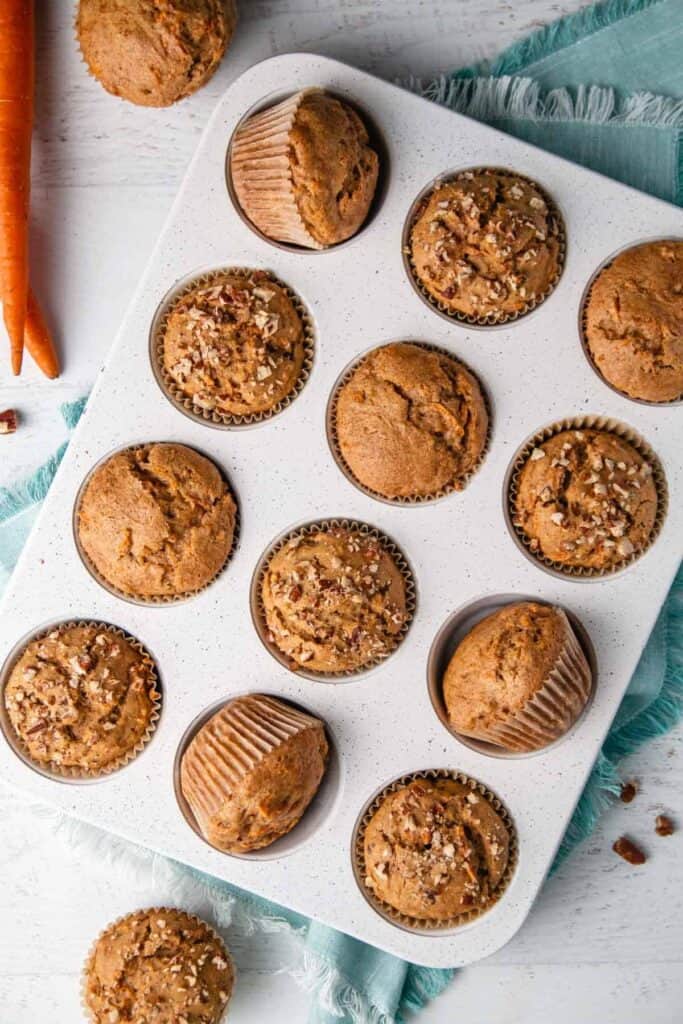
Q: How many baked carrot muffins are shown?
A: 14